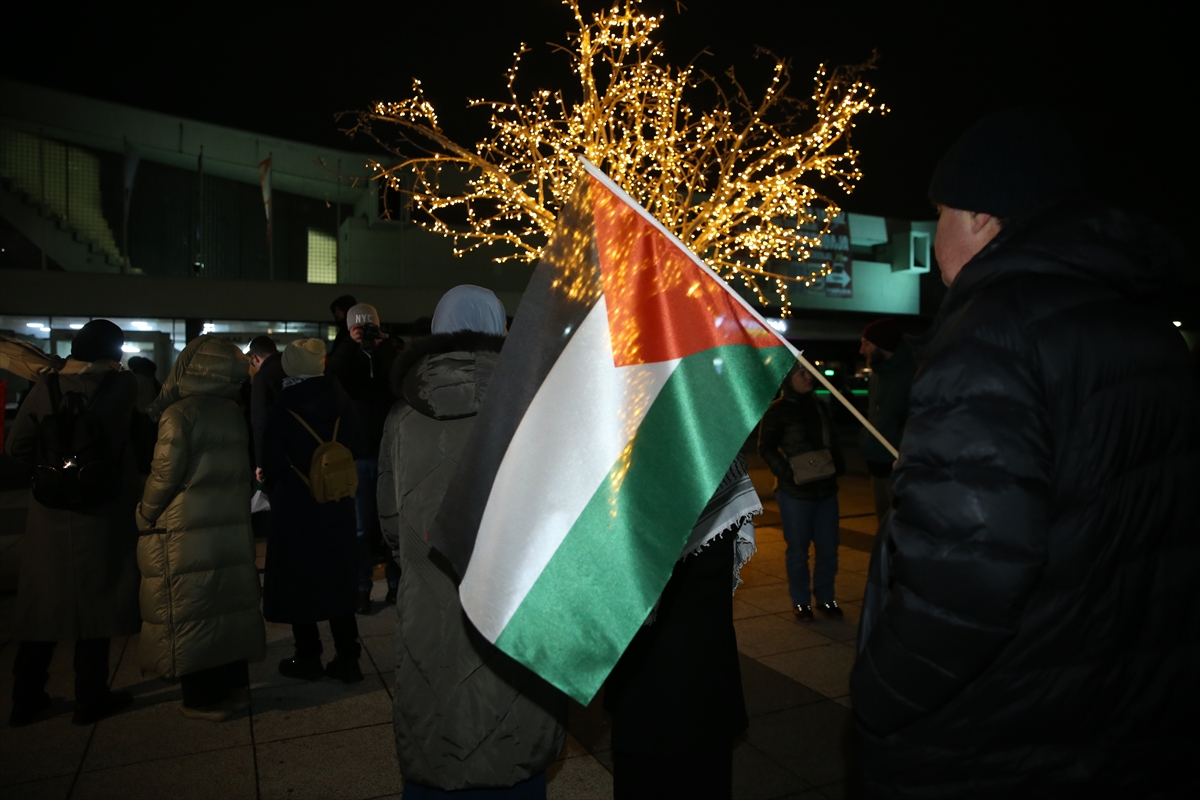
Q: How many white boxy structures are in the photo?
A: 2